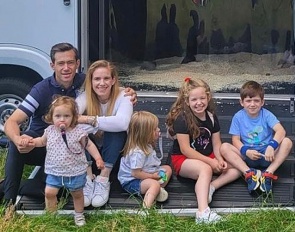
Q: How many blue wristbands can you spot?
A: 2